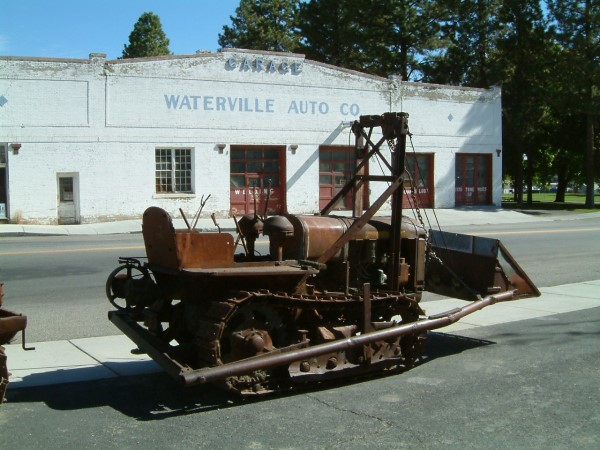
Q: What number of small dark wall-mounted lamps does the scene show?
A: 4